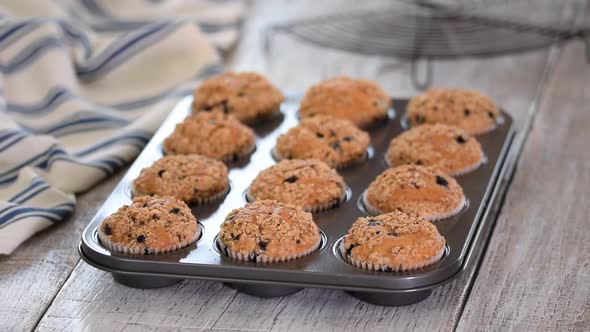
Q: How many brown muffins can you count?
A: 12